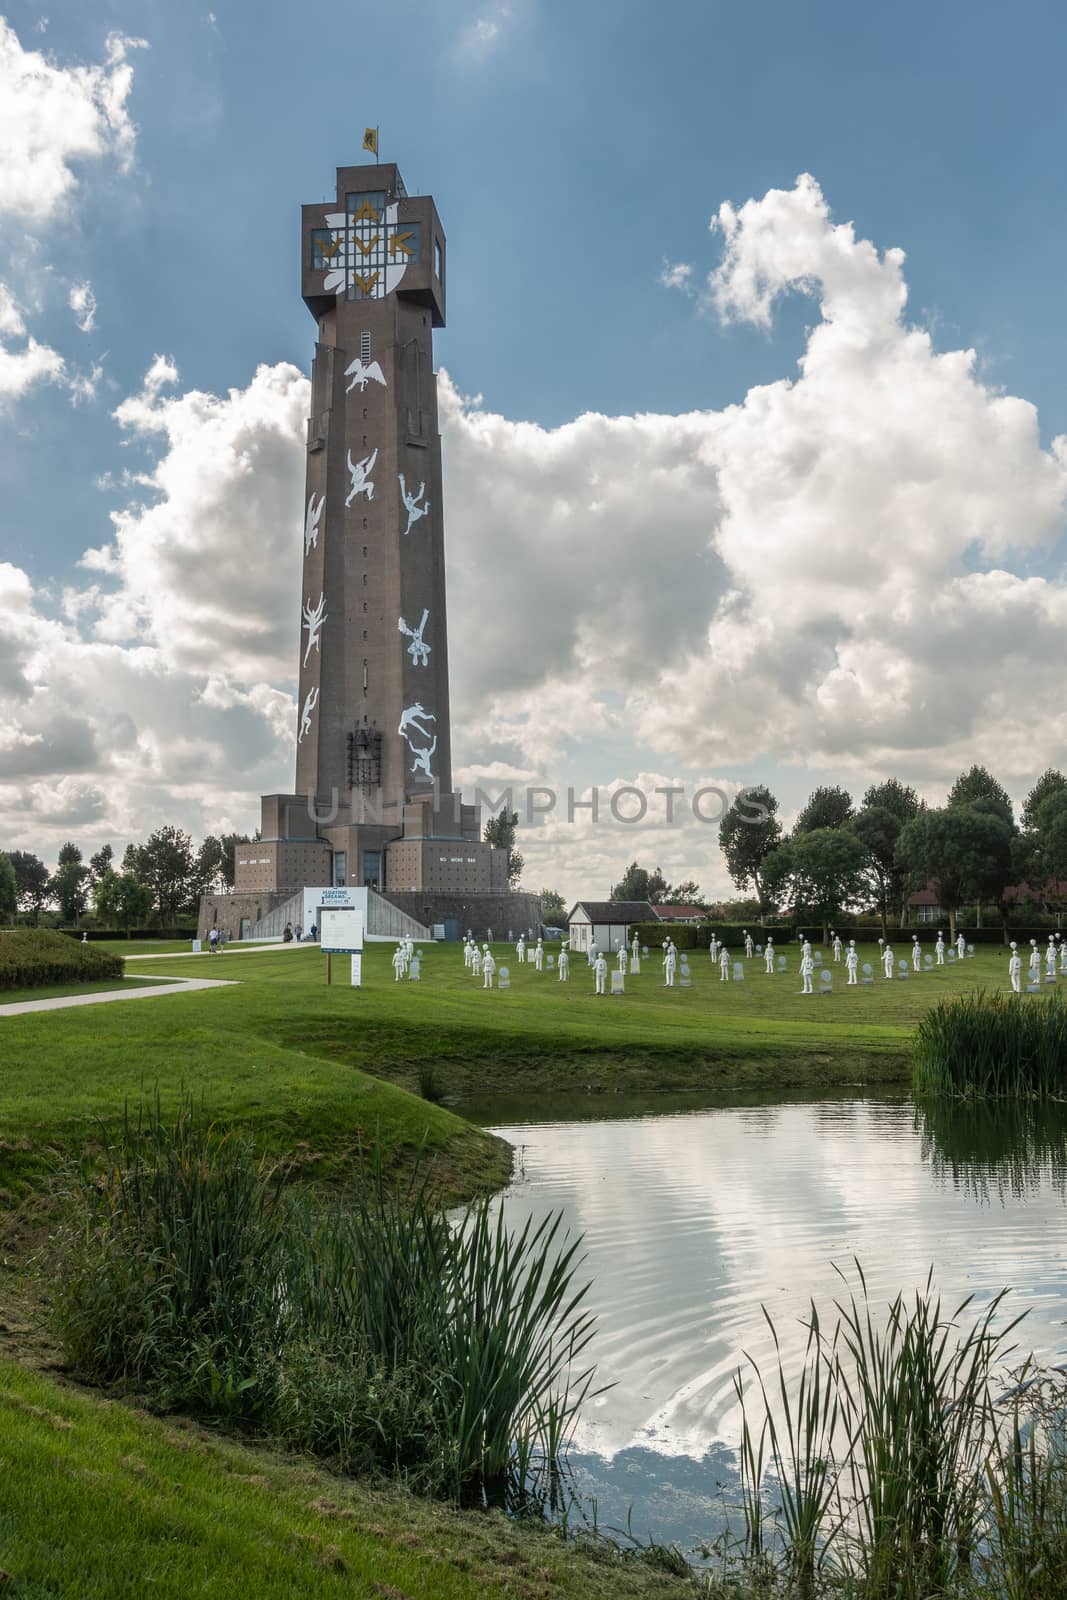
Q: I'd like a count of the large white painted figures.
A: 9